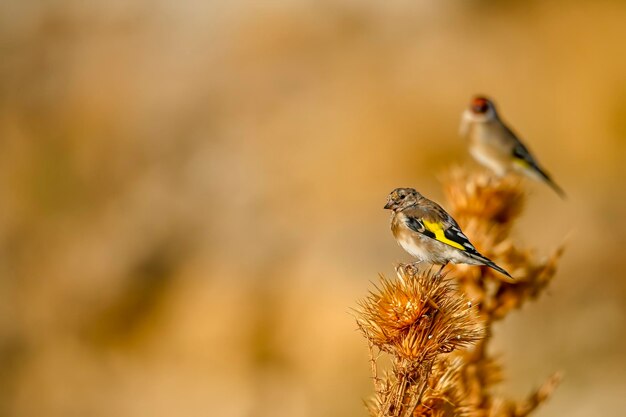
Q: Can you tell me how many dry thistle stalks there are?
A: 2